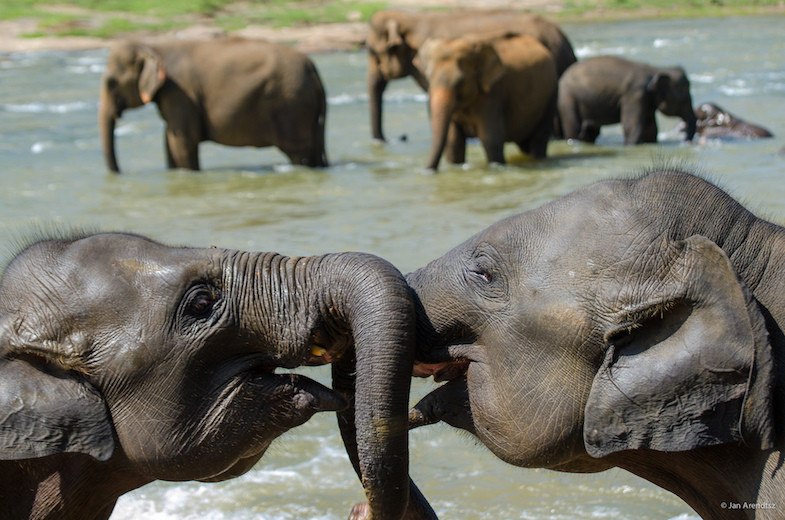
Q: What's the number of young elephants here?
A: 3